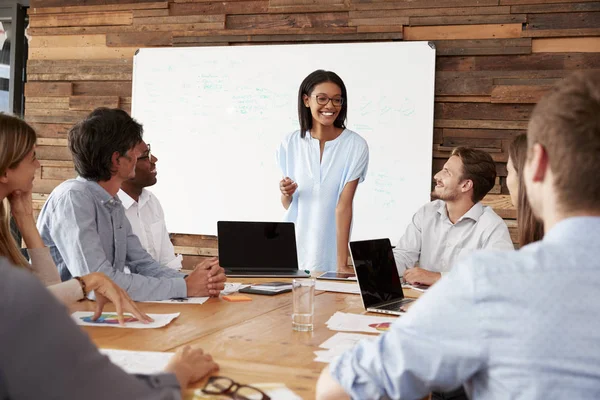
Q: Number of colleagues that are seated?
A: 7